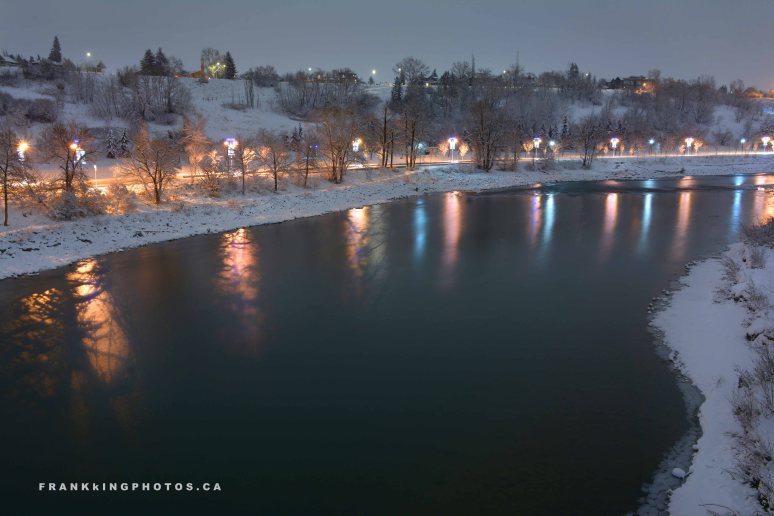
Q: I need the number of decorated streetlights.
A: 9